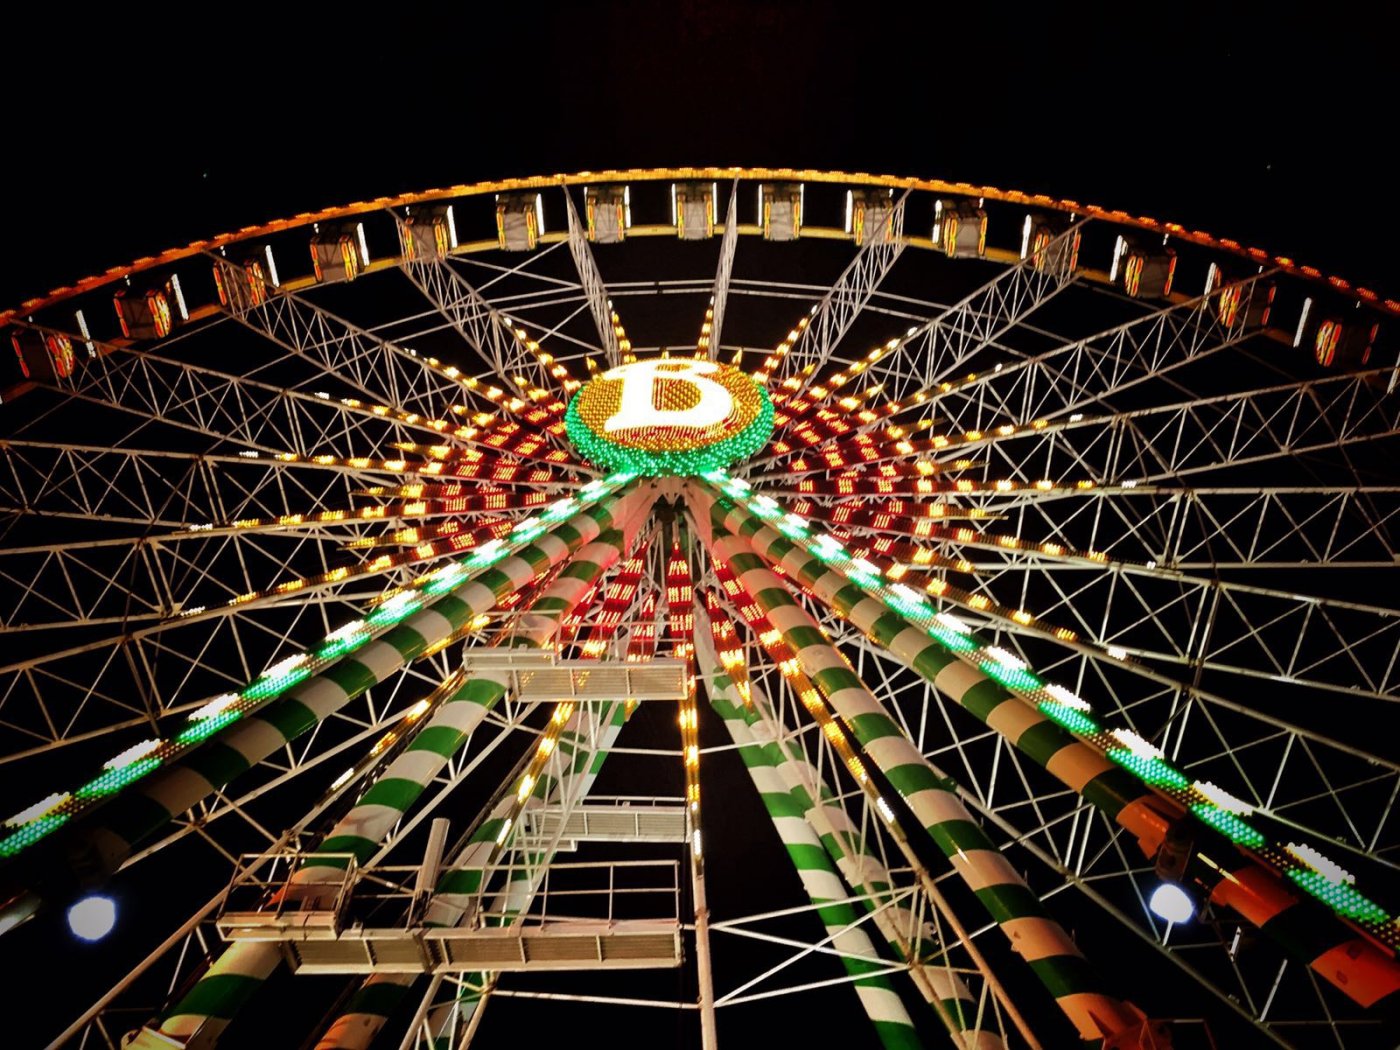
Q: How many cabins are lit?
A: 15